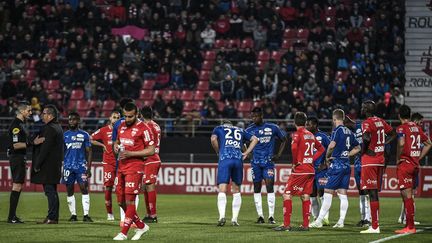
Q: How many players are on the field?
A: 14